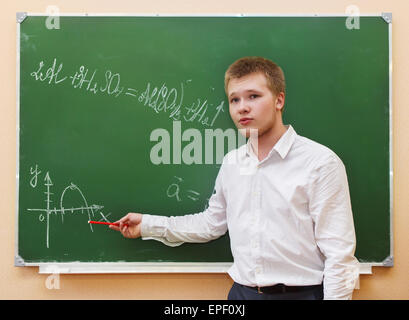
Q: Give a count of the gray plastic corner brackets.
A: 4